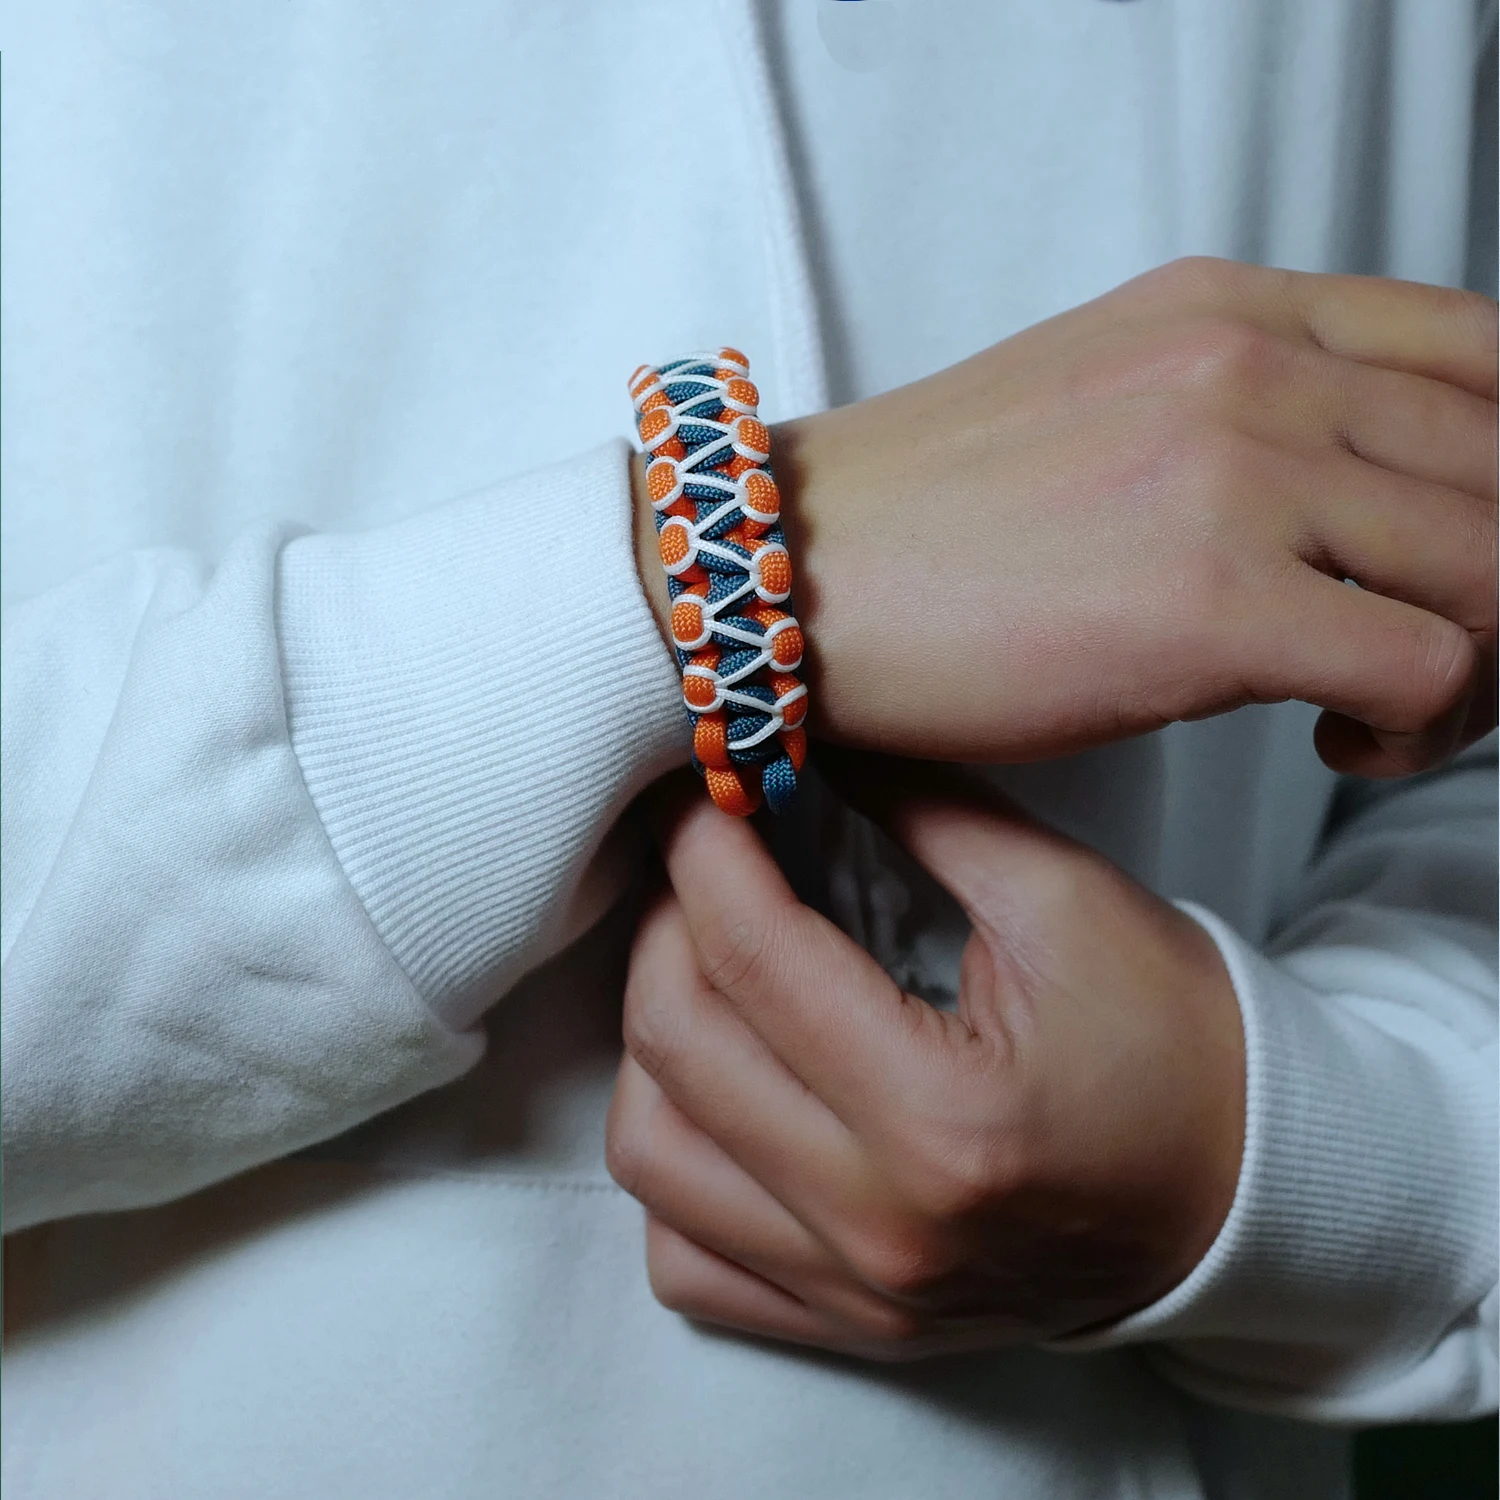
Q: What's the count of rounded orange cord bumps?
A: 13